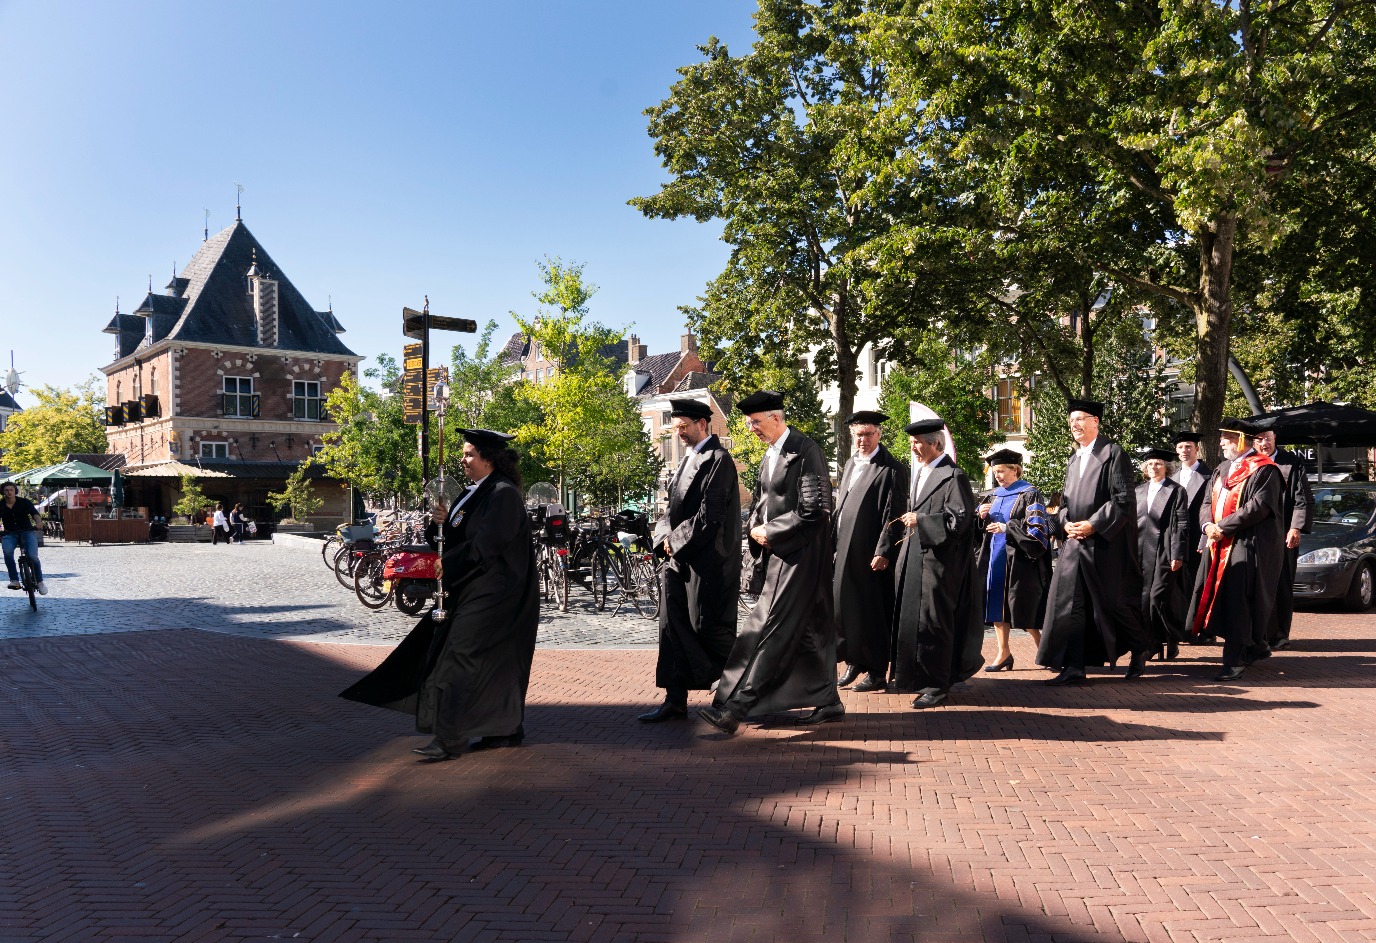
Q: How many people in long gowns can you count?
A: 11